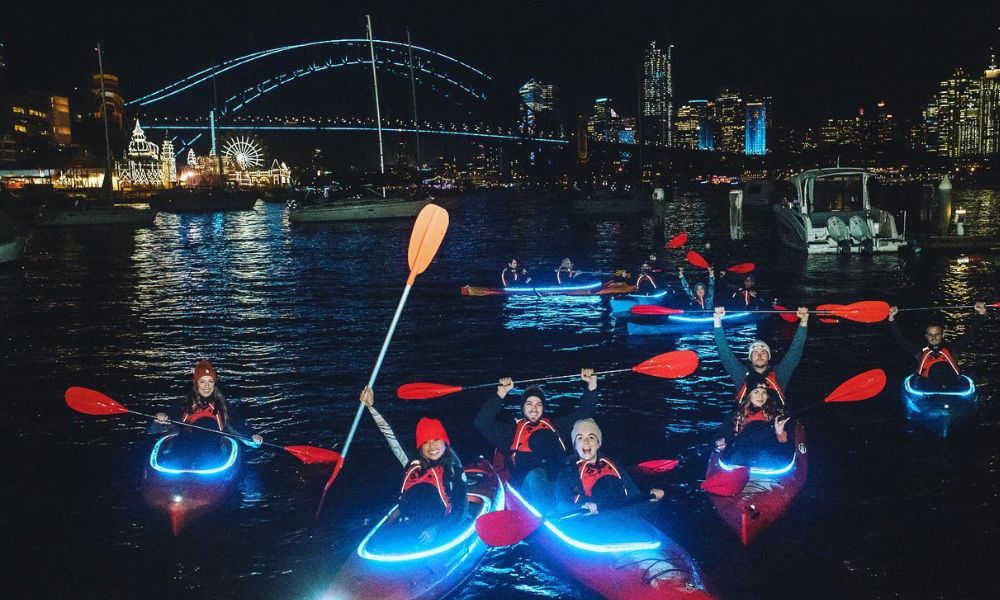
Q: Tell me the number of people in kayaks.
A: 12